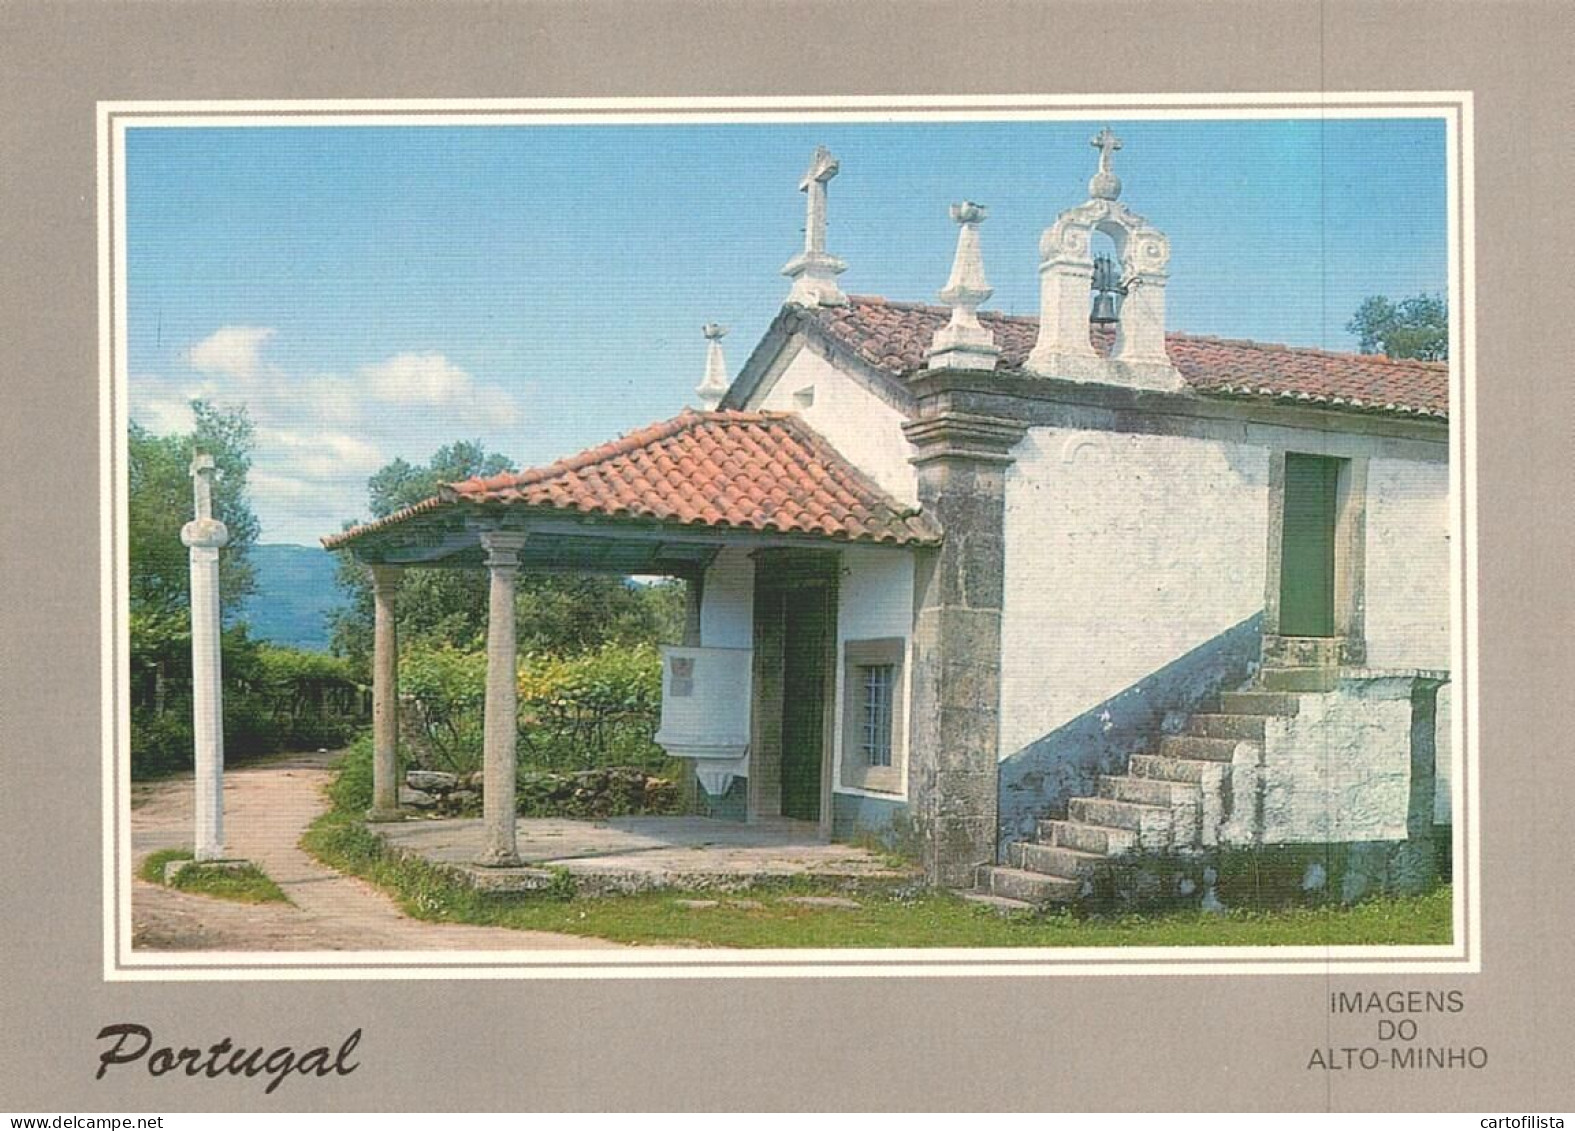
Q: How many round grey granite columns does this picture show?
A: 2